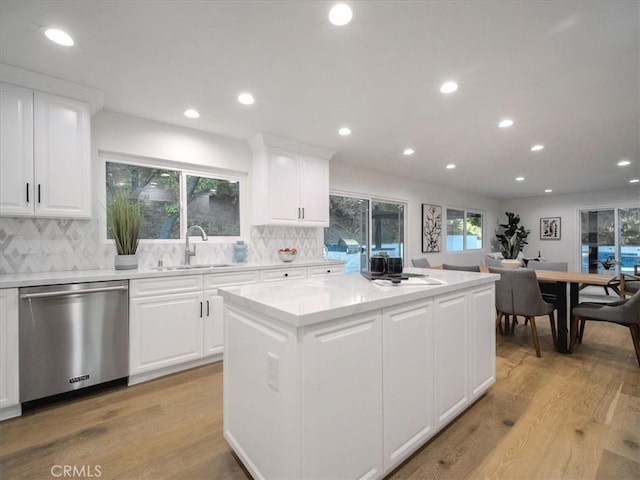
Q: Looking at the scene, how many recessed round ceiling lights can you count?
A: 14